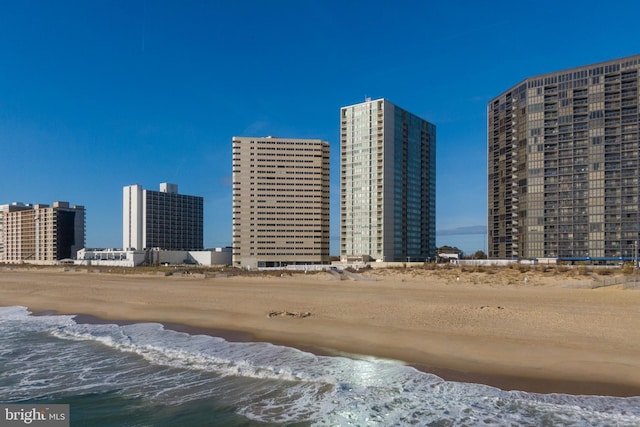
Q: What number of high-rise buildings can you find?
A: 5